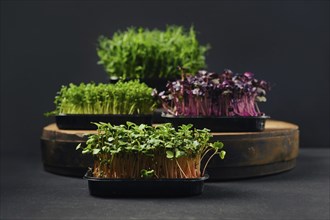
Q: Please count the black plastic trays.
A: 4